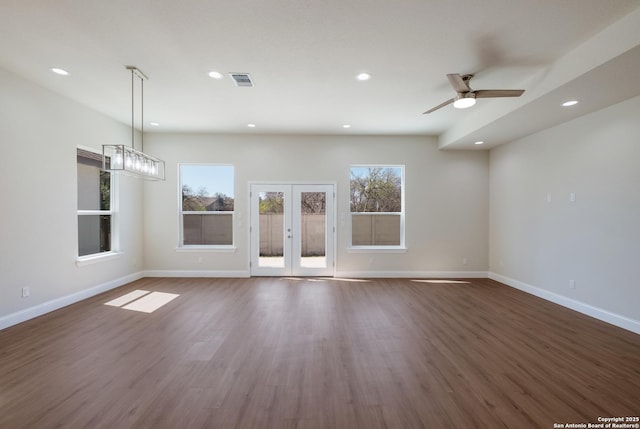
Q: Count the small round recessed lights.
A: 8